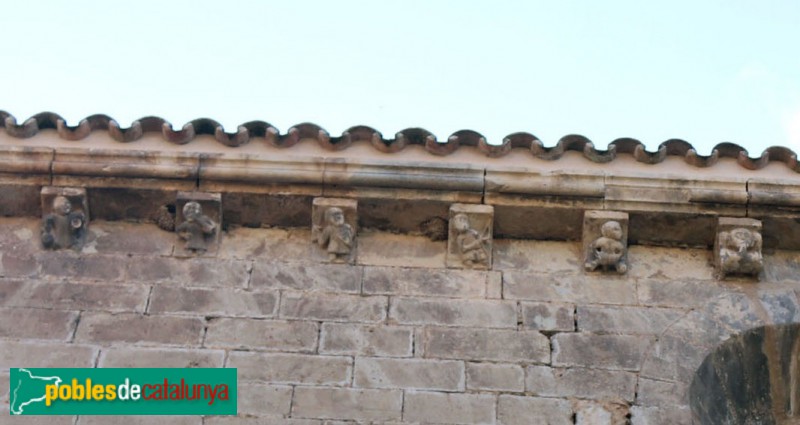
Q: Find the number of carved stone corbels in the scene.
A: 6